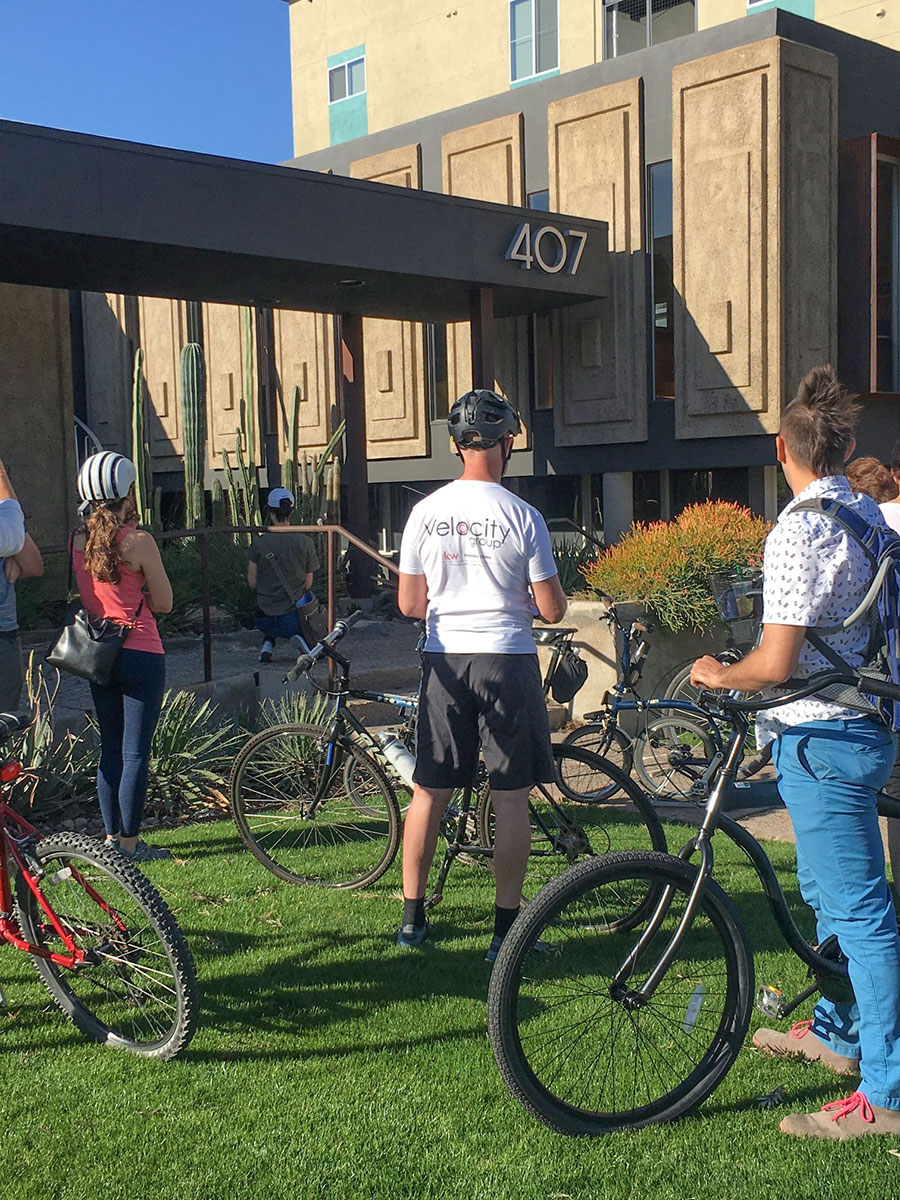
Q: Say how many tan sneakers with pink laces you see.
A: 2